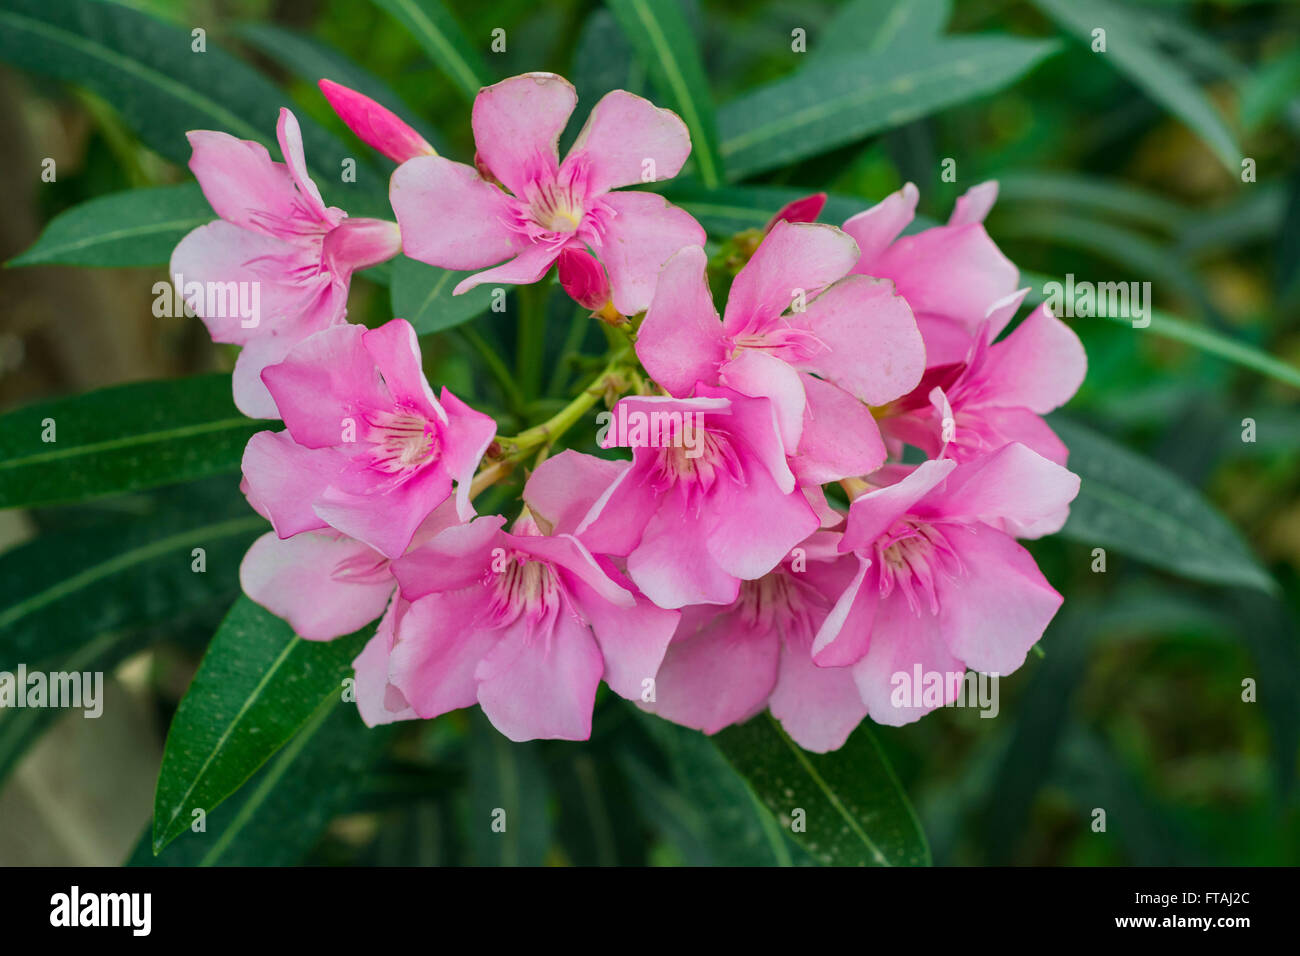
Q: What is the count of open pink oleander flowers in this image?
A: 11